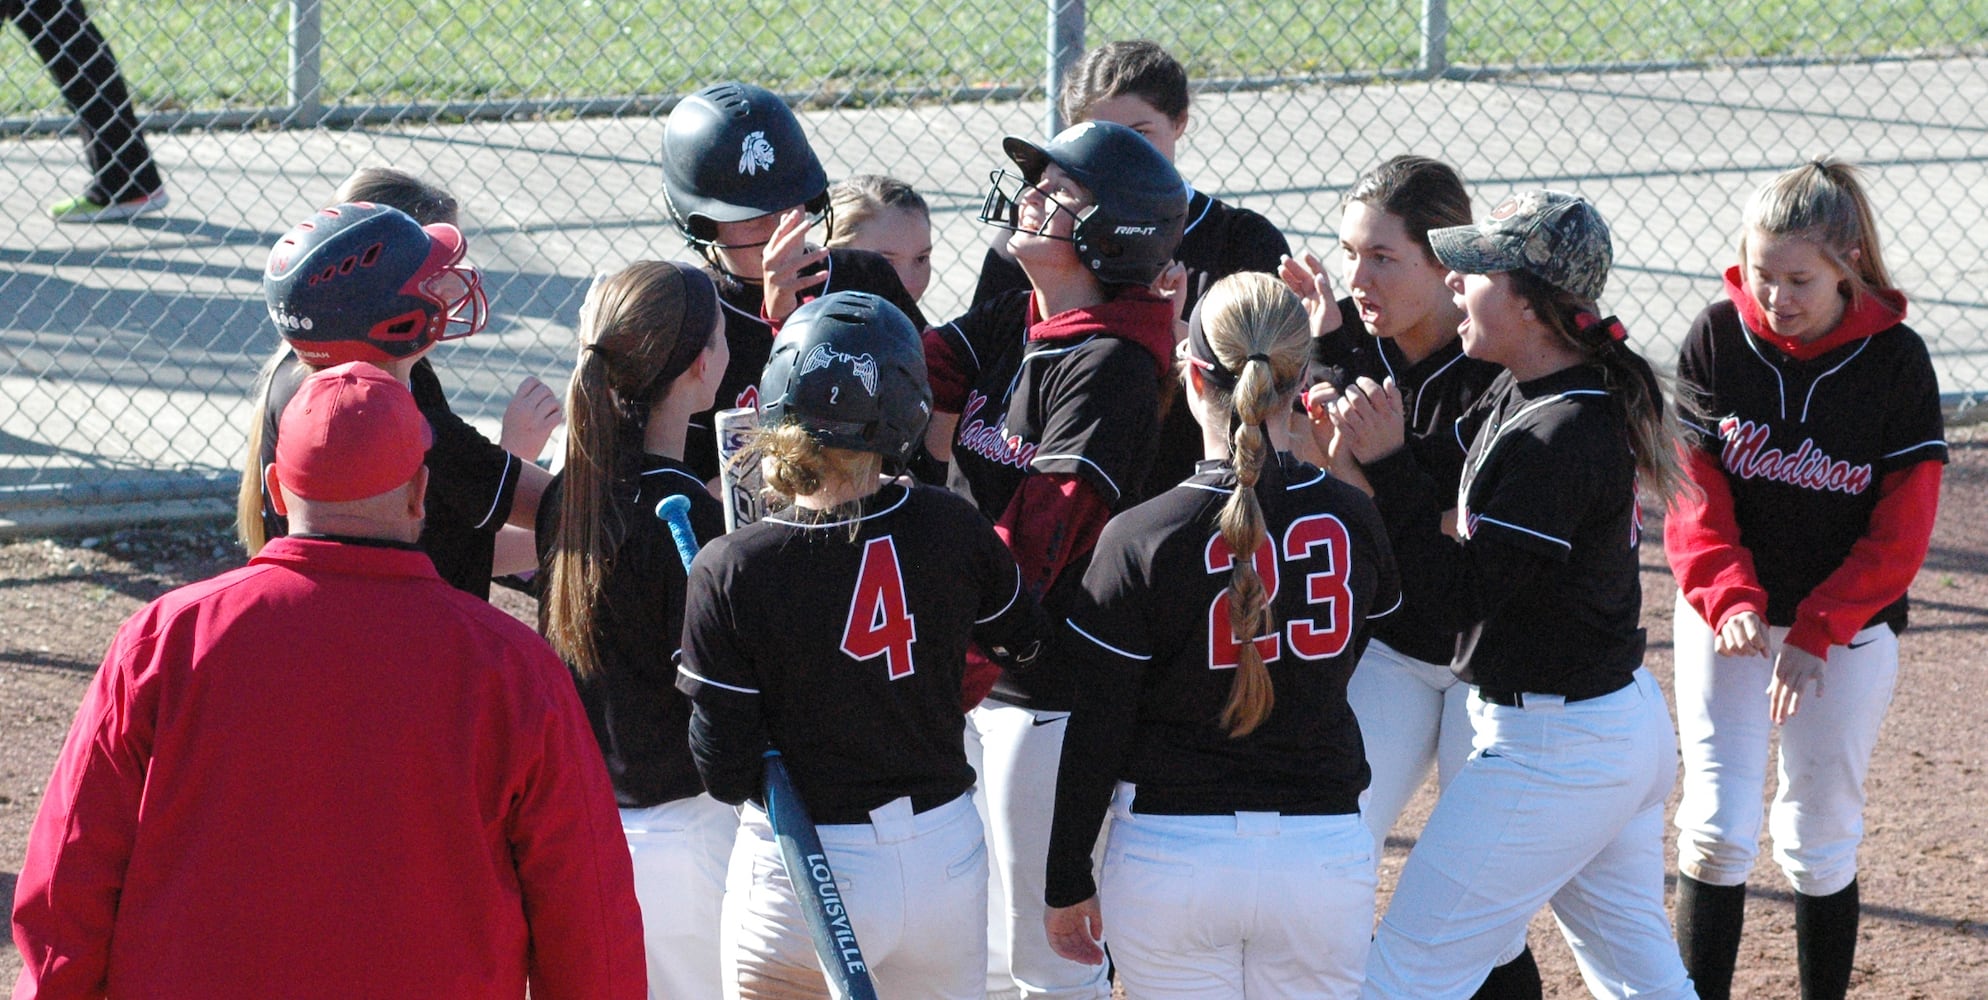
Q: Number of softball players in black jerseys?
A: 12